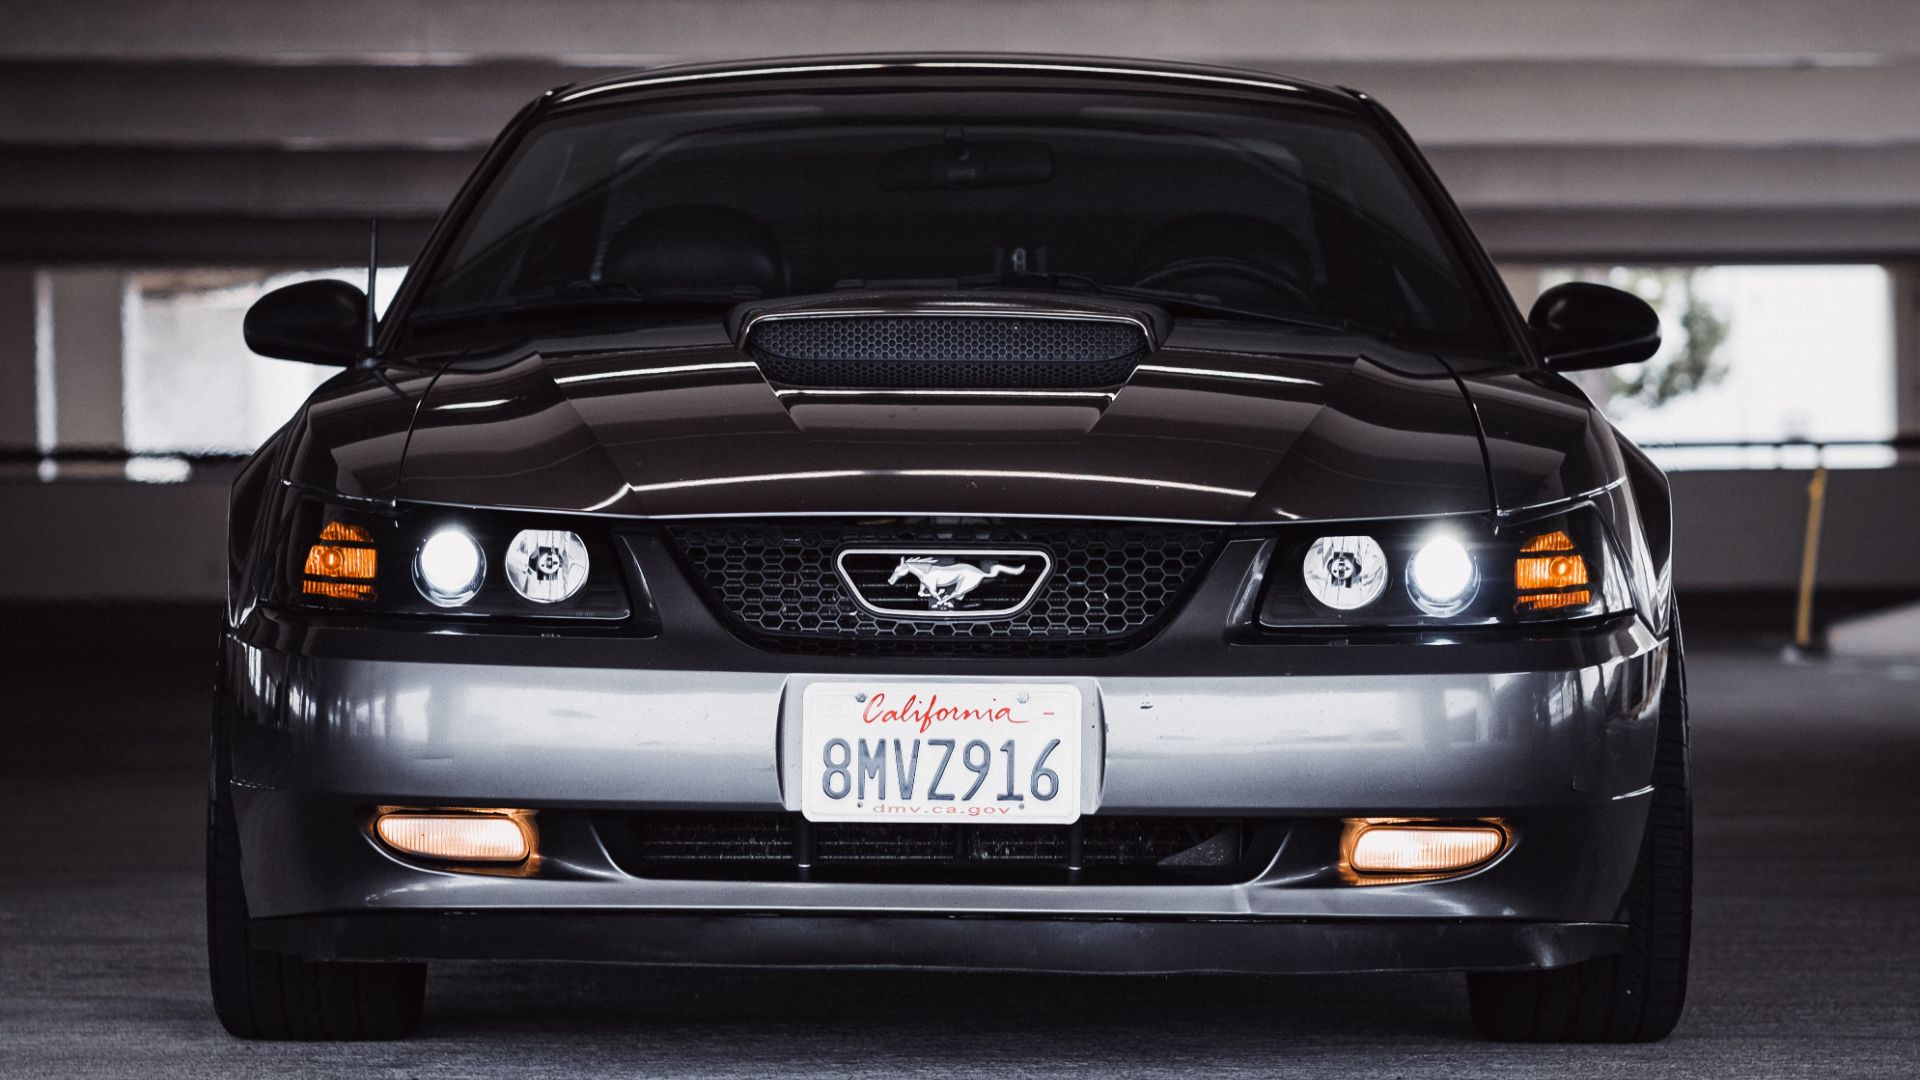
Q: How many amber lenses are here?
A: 2